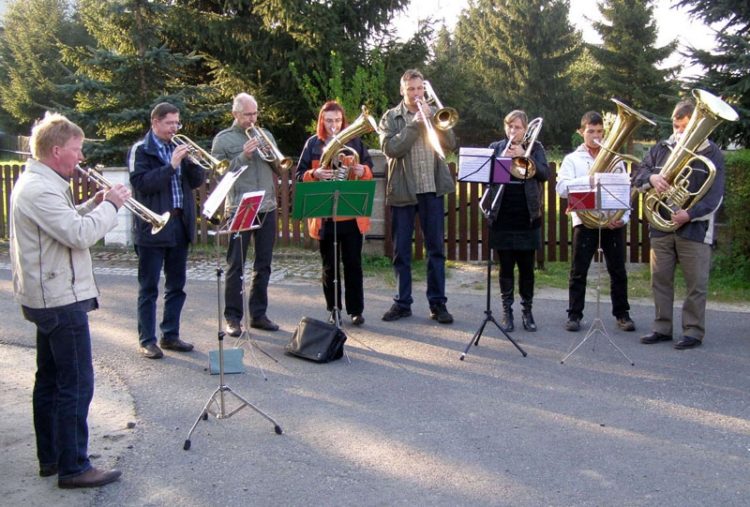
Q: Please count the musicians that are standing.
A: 8